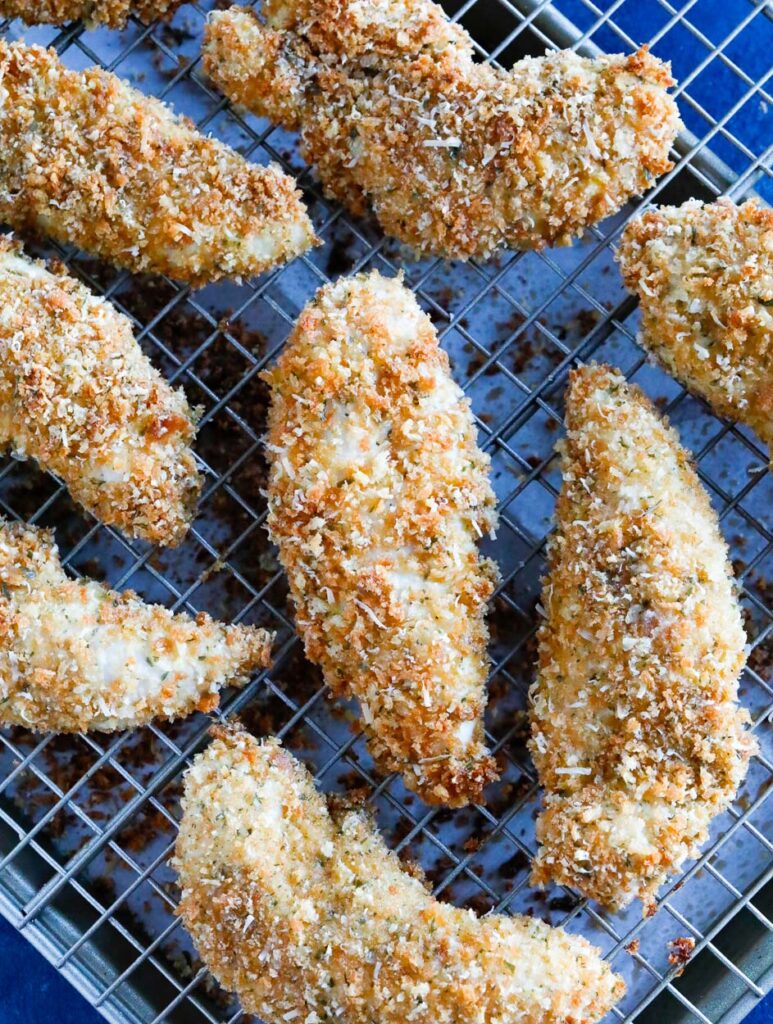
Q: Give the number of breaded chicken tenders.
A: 9